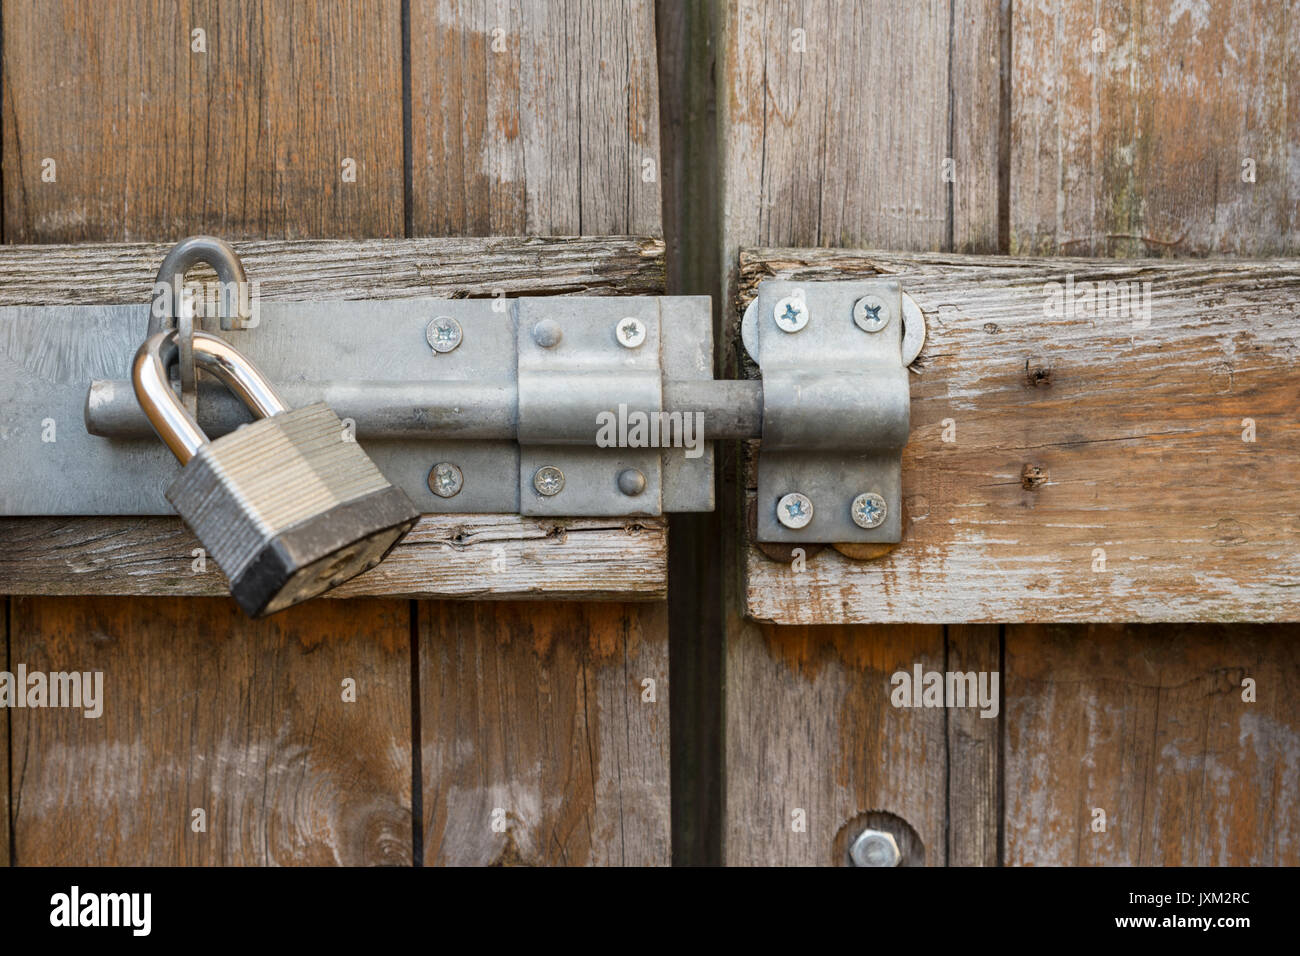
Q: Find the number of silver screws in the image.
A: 8